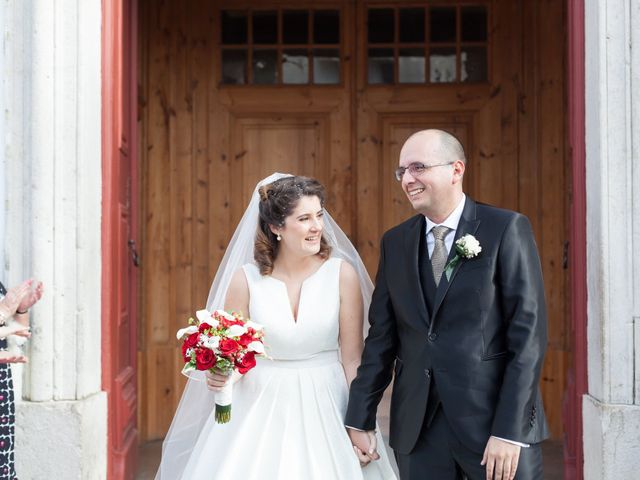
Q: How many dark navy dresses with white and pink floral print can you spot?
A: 1